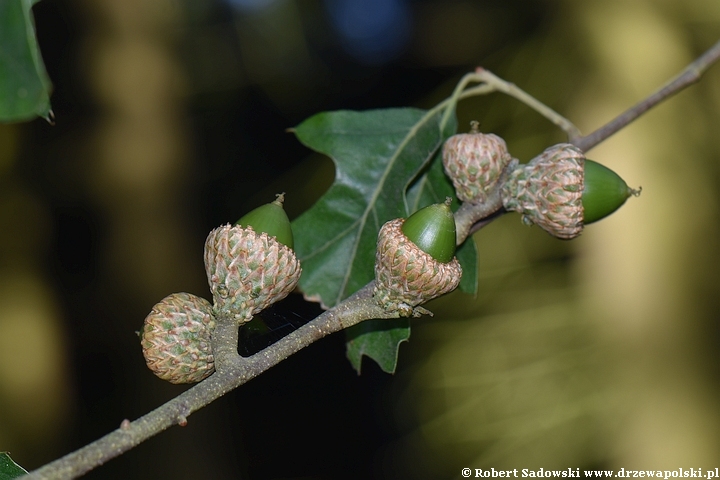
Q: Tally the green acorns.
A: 3